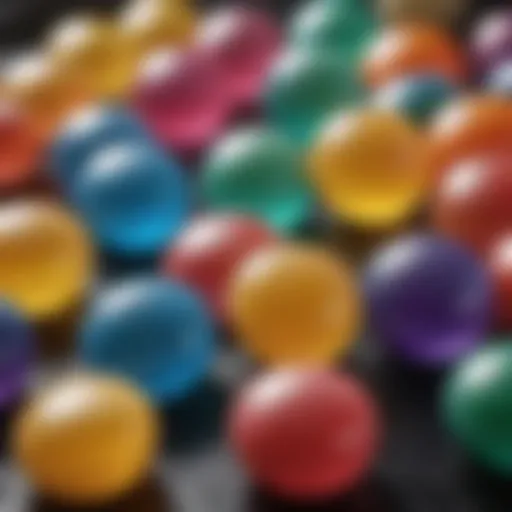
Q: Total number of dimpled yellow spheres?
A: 0